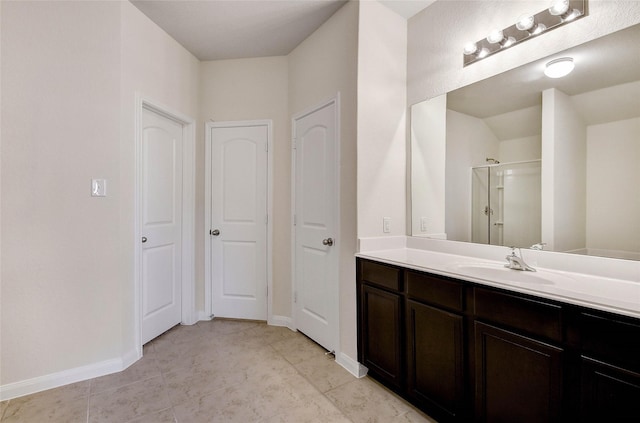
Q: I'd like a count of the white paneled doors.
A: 3